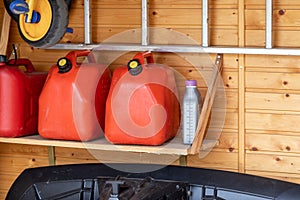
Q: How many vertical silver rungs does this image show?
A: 4